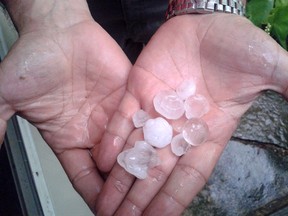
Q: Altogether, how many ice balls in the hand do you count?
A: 8